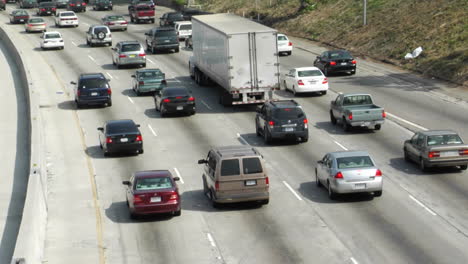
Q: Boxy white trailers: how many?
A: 1